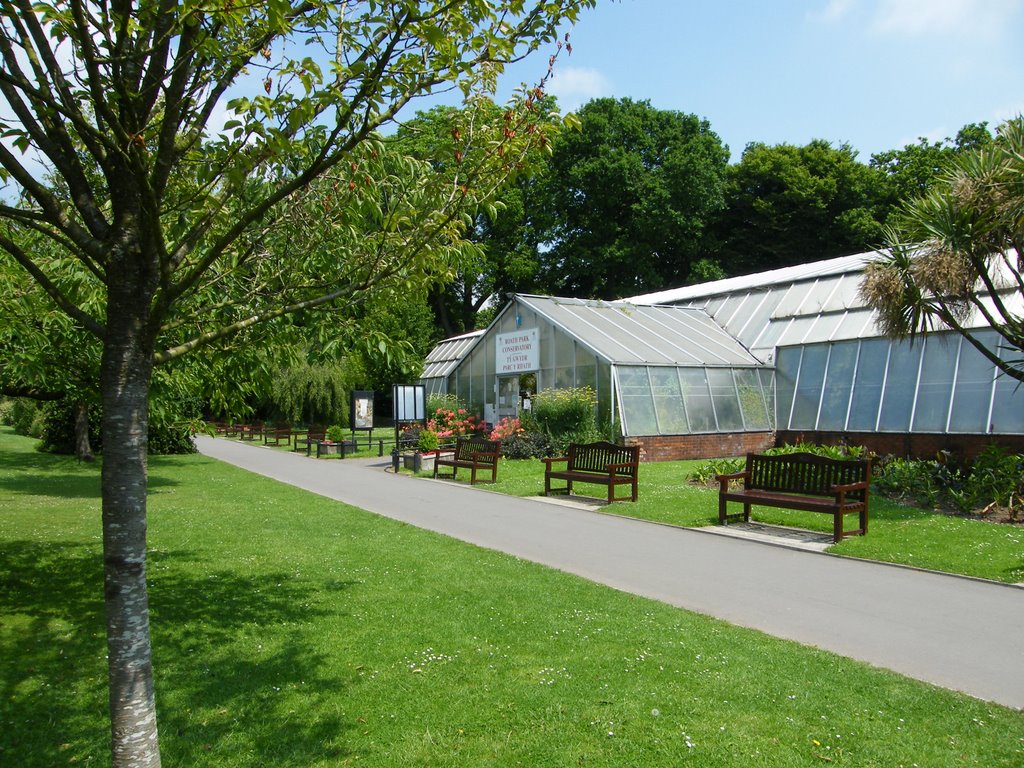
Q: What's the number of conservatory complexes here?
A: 1